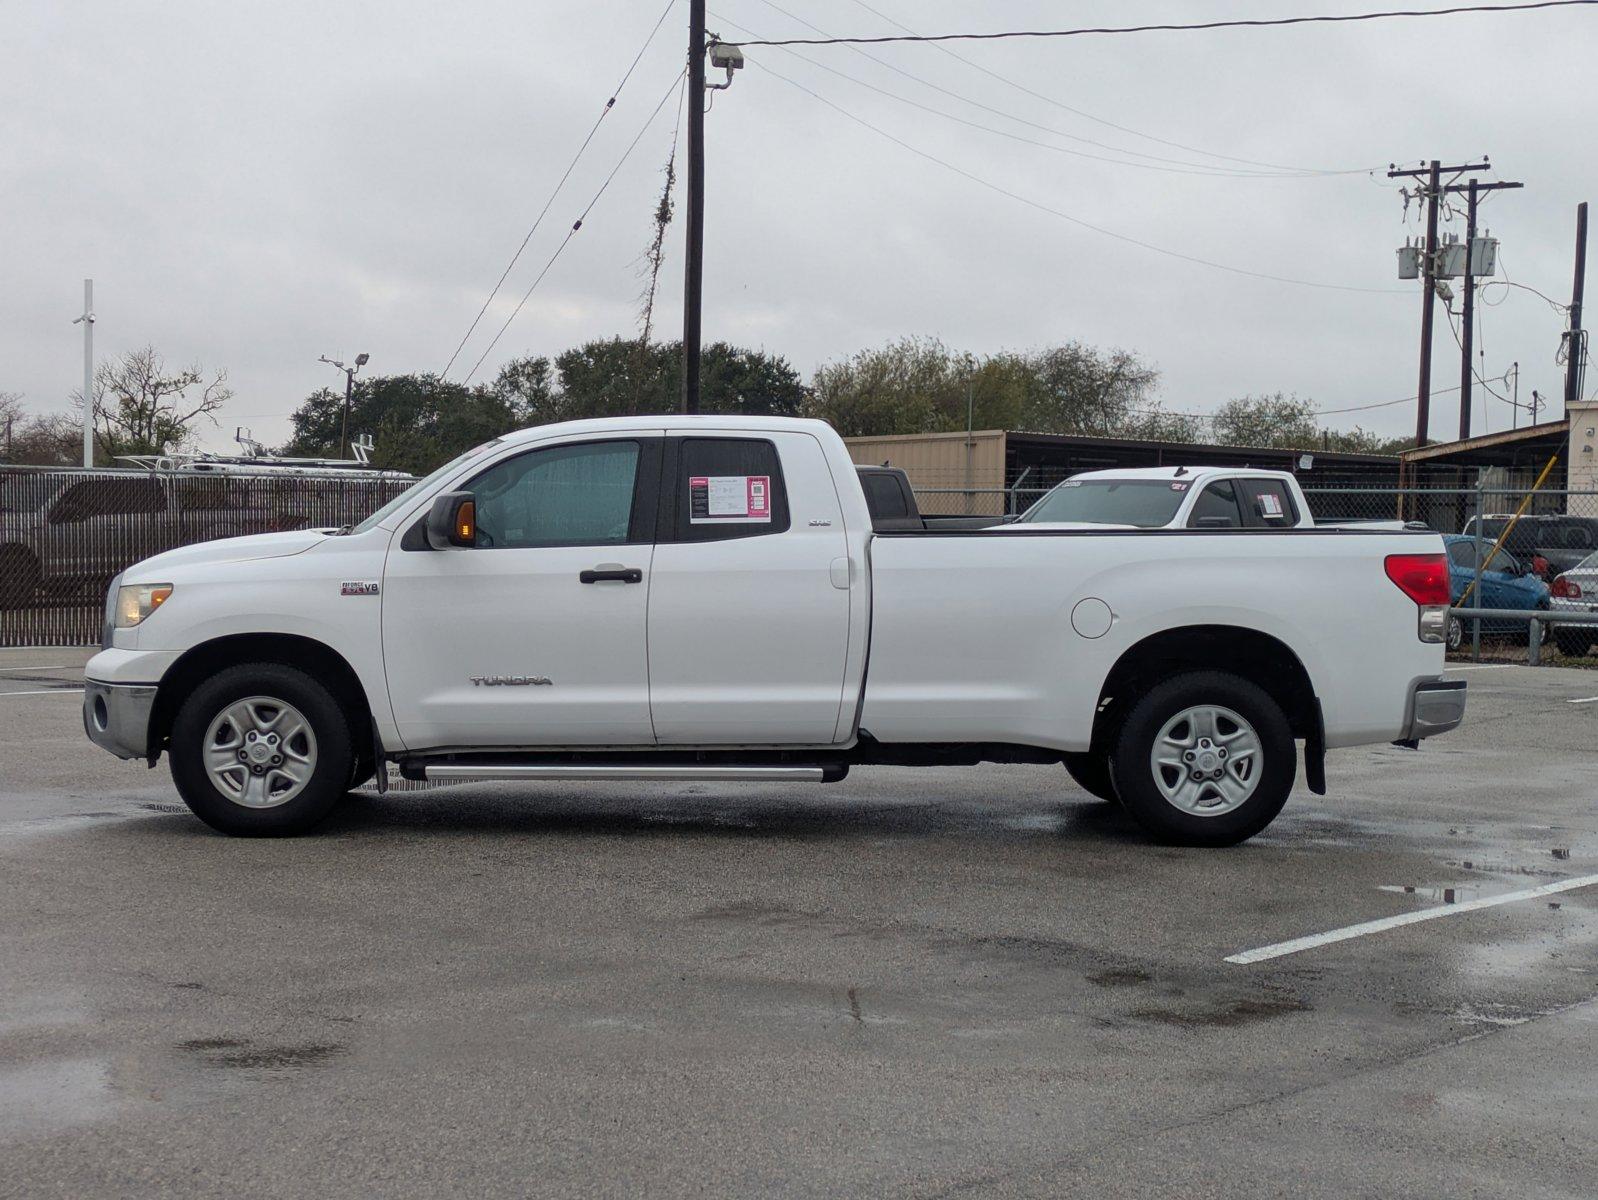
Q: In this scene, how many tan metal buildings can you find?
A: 1